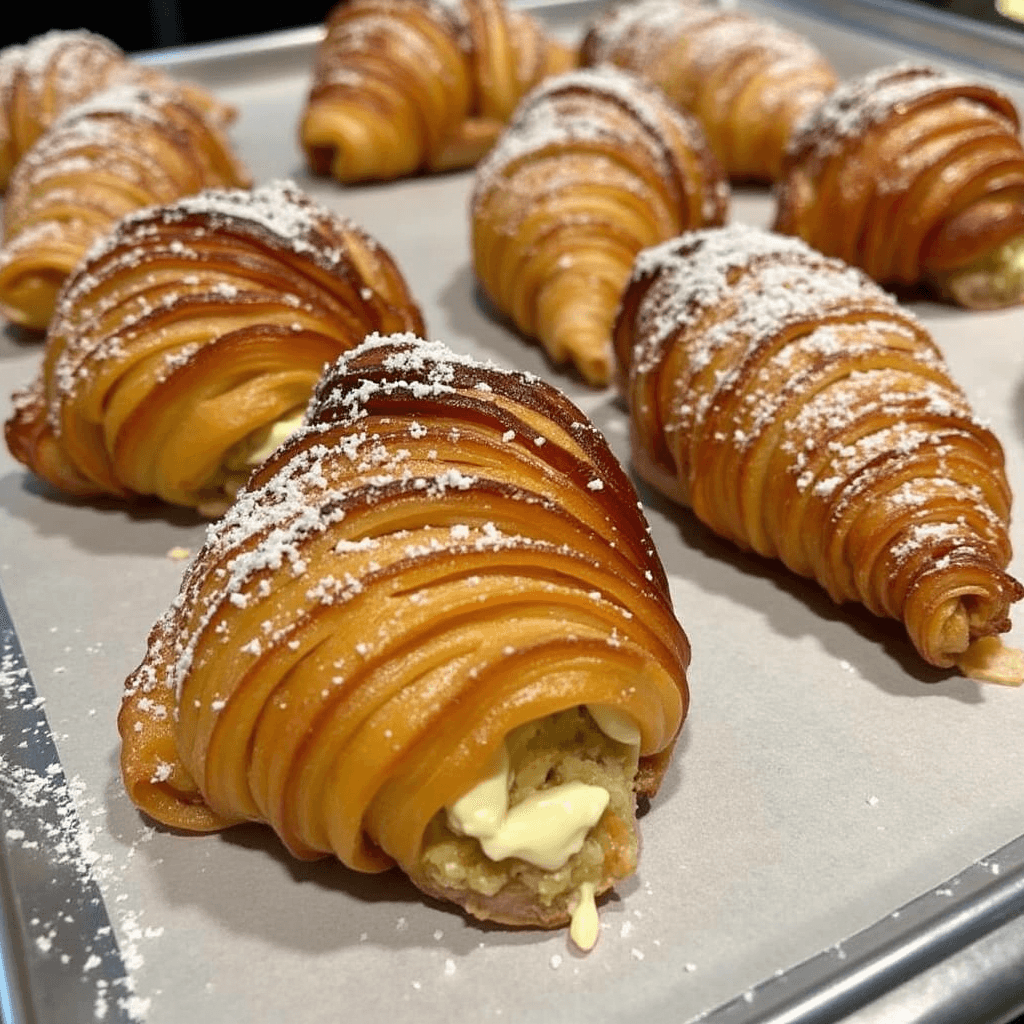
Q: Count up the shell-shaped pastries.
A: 9